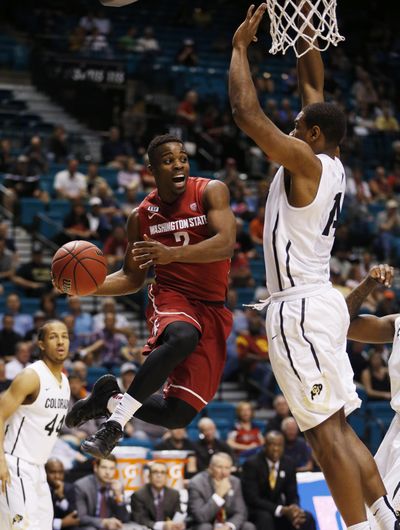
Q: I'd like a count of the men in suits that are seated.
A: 5